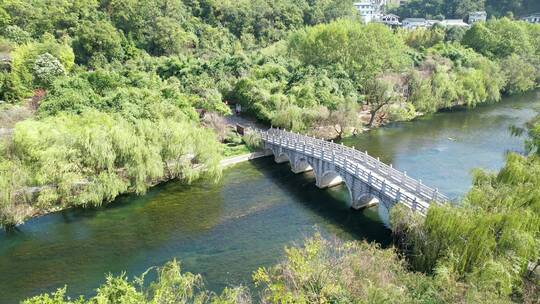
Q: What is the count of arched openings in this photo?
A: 5